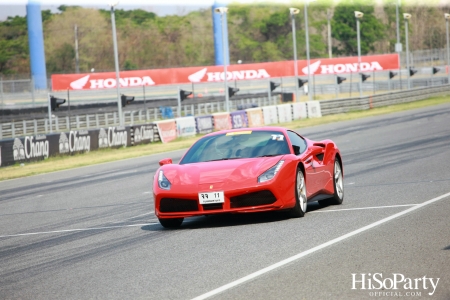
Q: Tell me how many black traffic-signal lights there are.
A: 11